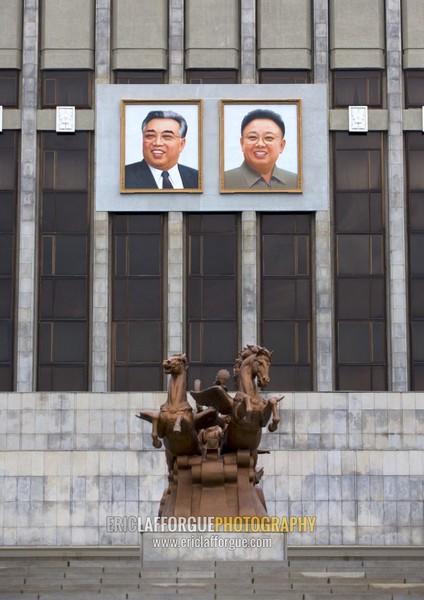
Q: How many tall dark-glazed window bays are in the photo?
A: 7